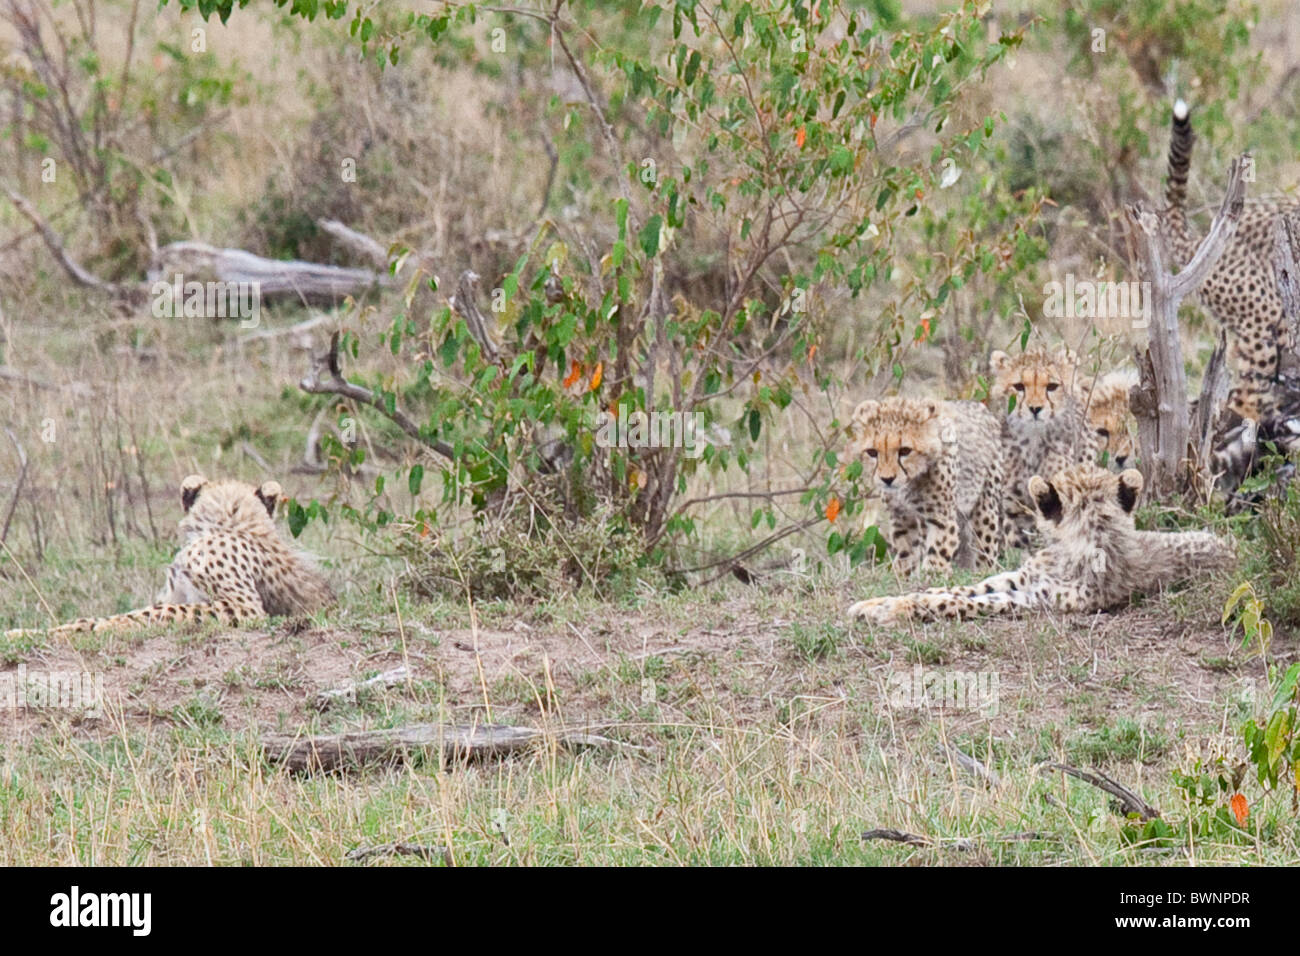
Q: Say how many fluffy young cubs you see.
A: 5